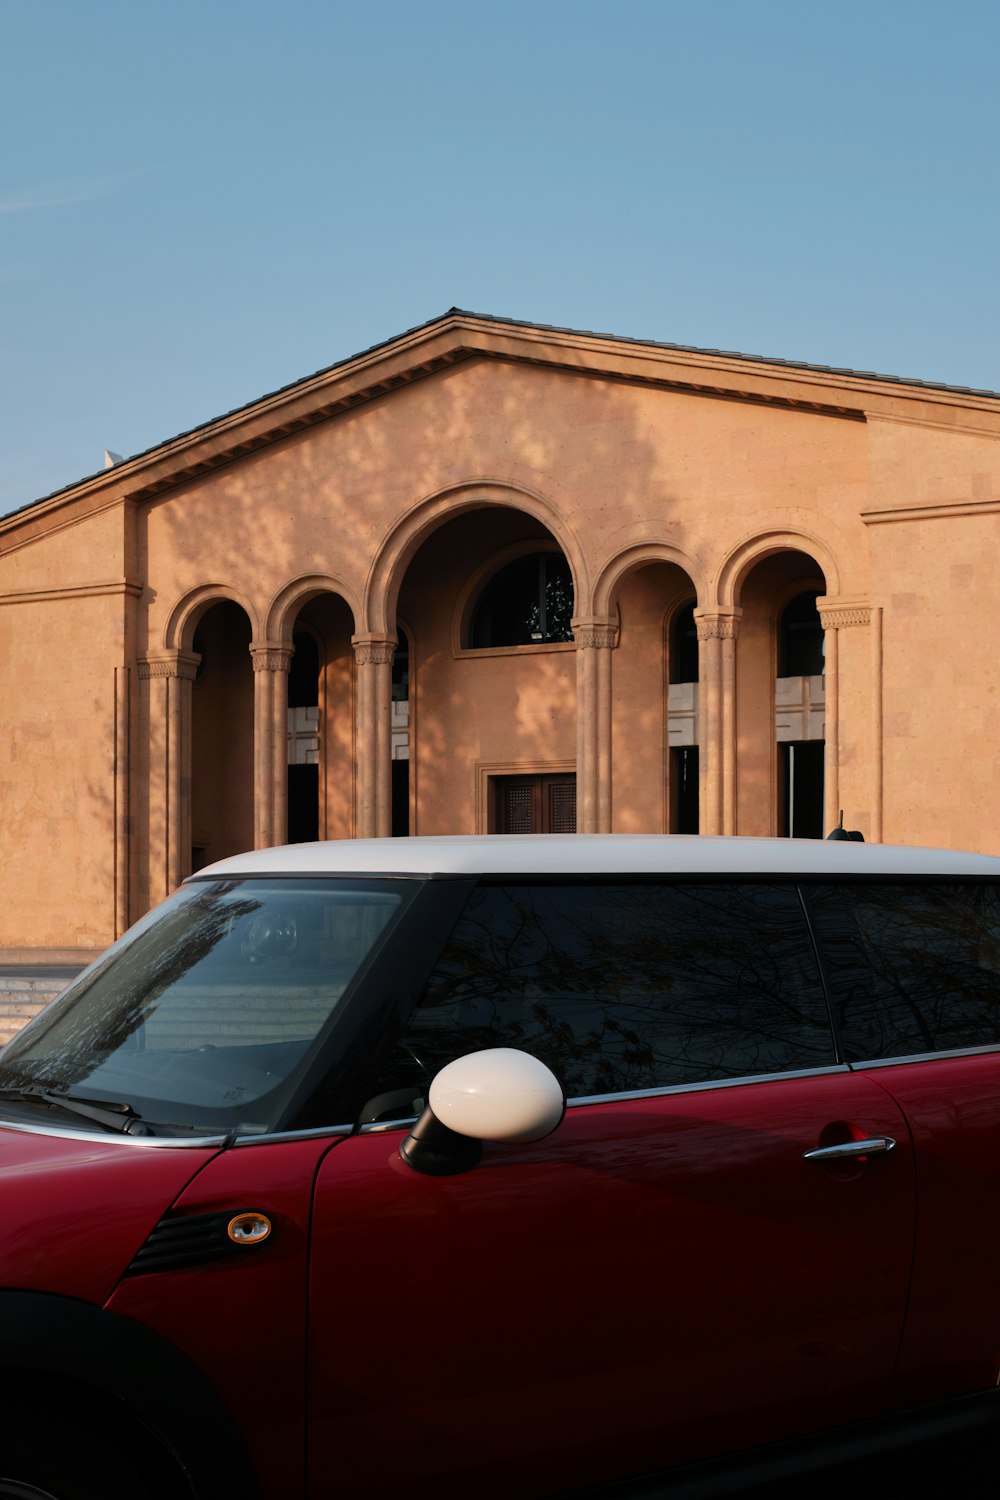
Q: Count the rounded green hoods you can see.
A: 0